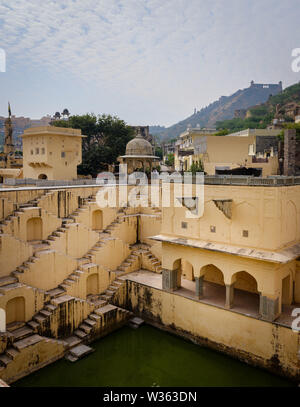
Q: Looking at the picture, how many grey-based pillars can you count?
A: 4